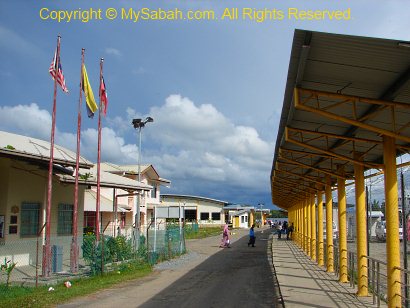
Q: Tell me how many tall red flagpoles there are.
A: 3